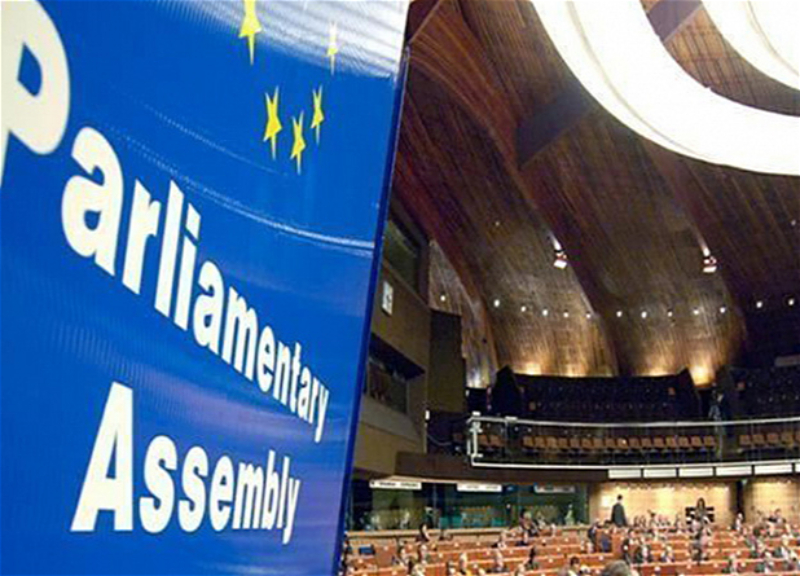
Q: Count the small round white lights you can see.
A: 13